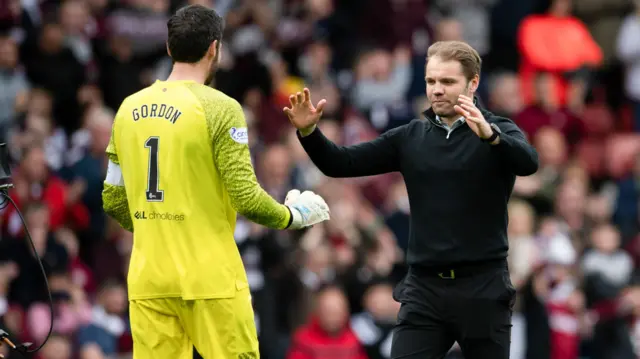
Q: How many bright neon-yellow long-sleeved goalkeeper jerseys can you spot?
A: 1